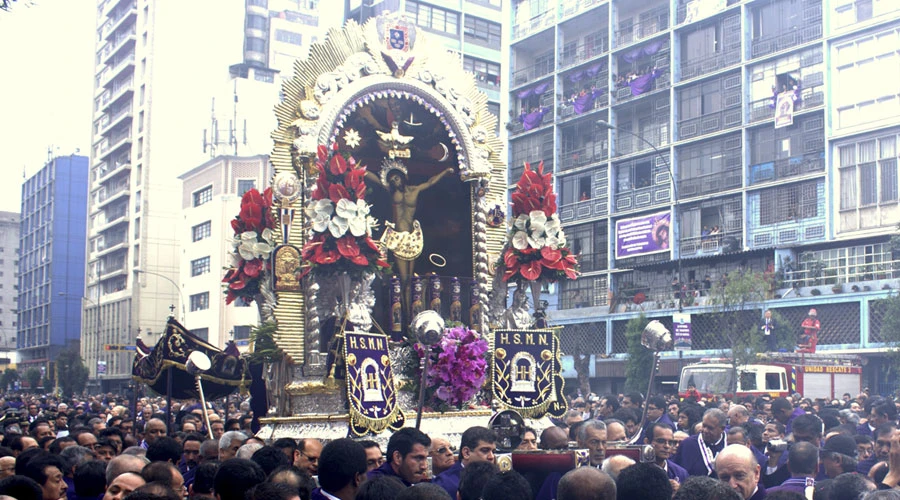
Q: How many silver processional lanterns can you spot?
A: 3